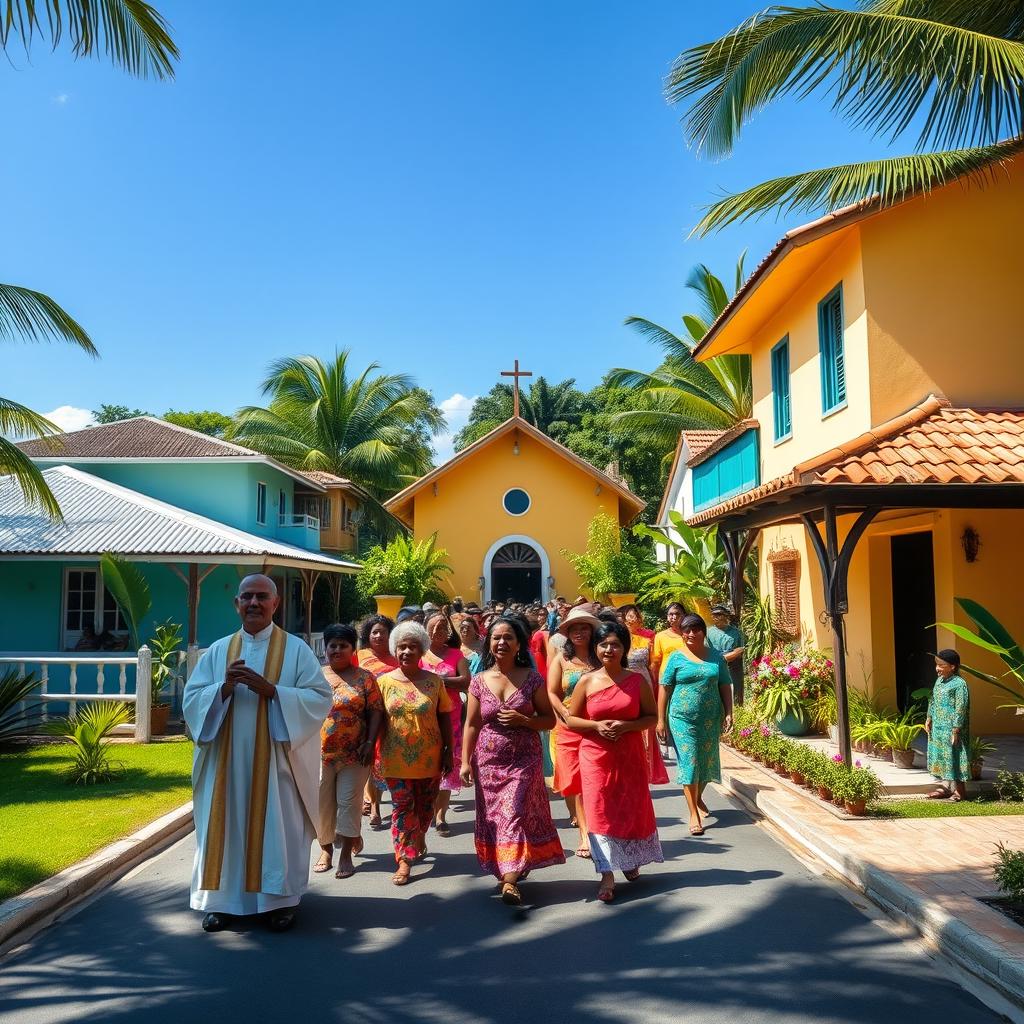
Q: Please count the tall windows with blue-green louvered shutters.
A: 2